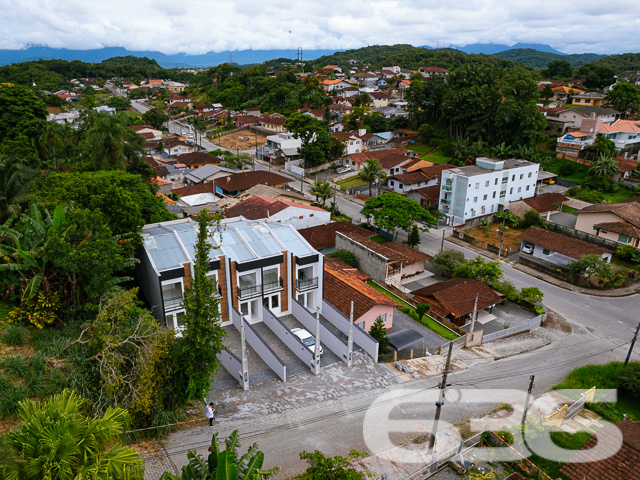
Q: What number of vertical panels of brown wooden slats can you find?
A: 5